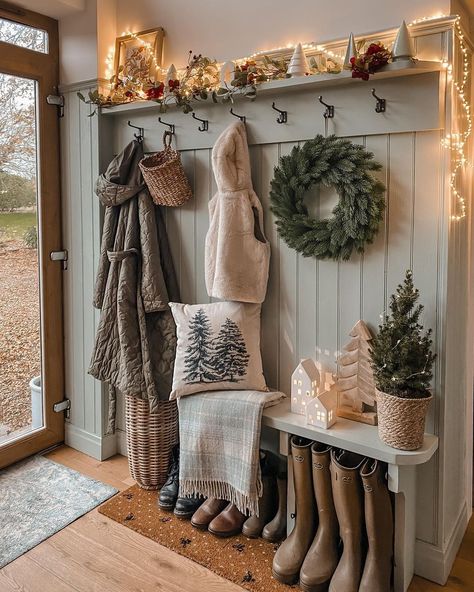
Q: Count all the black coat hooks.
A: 7